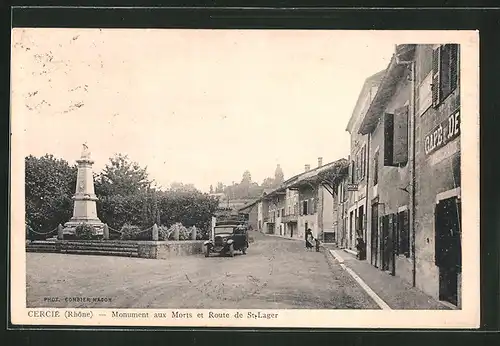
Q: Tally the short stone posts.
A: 5